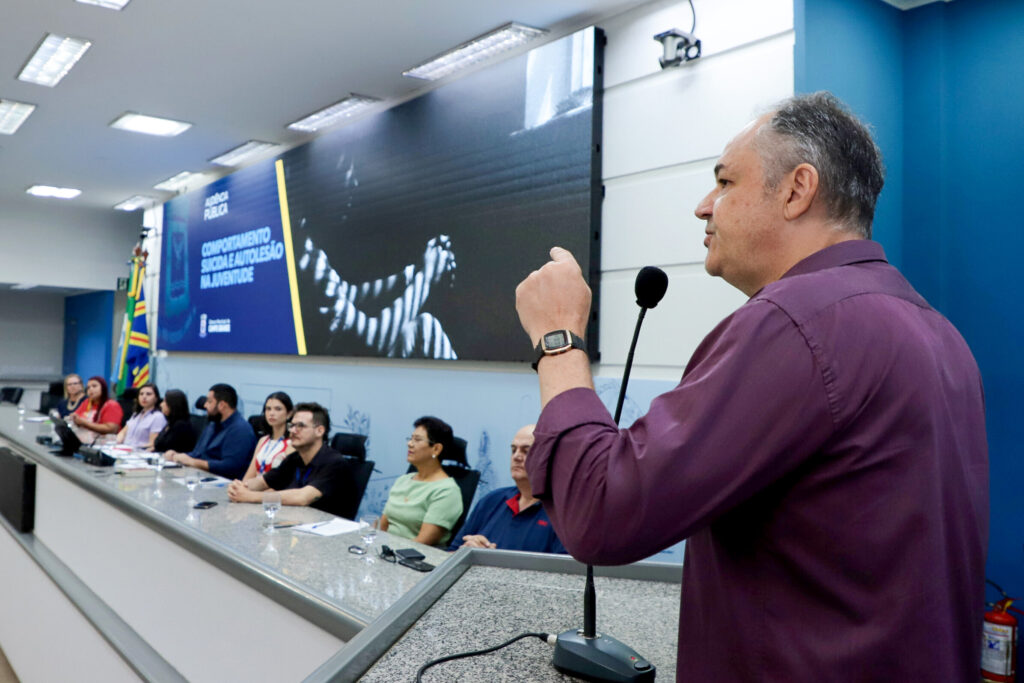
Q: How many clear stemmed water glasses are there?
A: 5